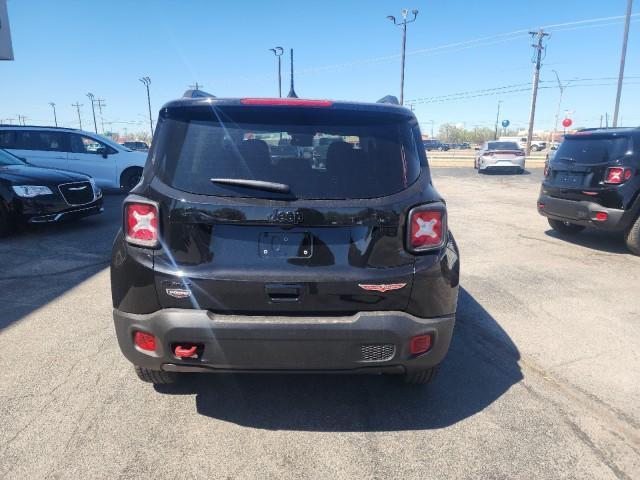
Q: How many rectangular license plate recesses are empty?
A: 2